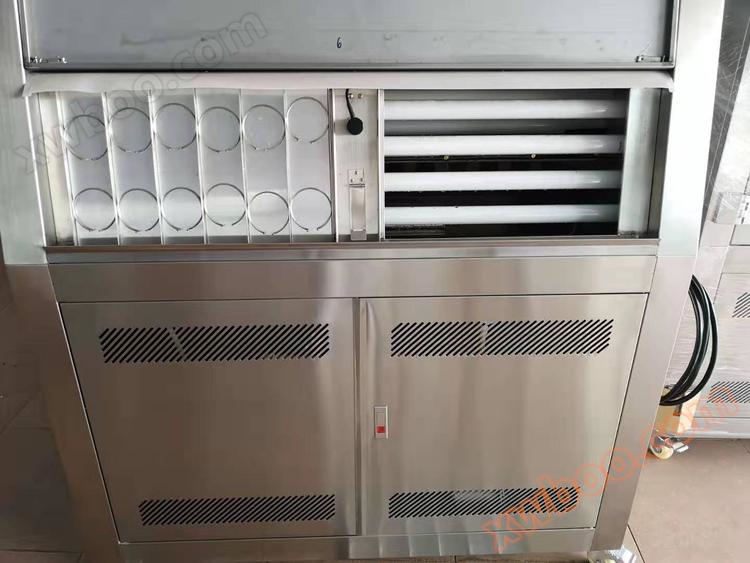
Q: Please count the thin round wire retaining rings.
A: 12